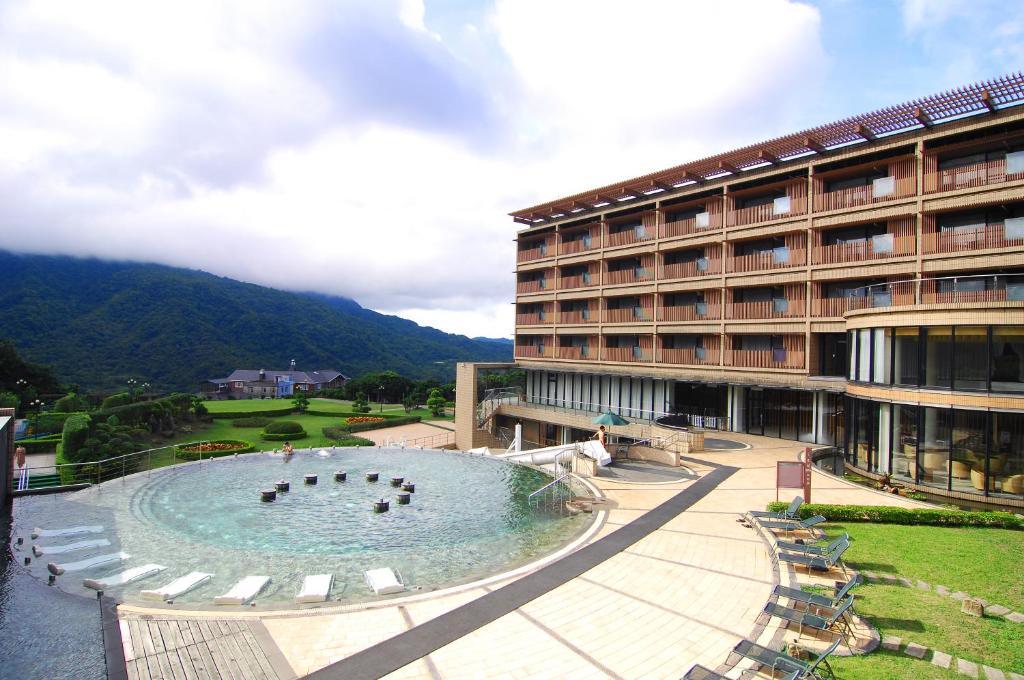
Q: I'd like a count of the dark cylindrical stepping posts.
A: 9